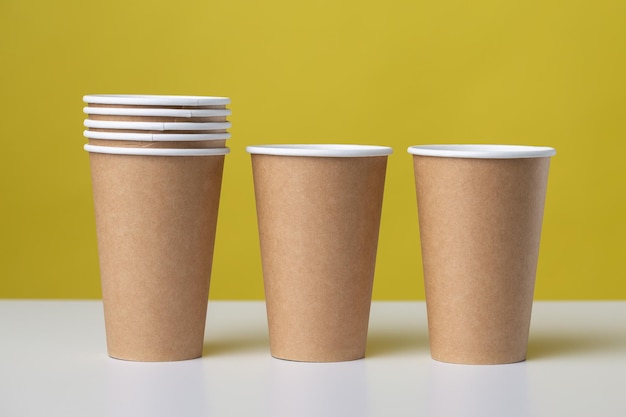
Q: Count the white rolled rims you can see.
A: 7